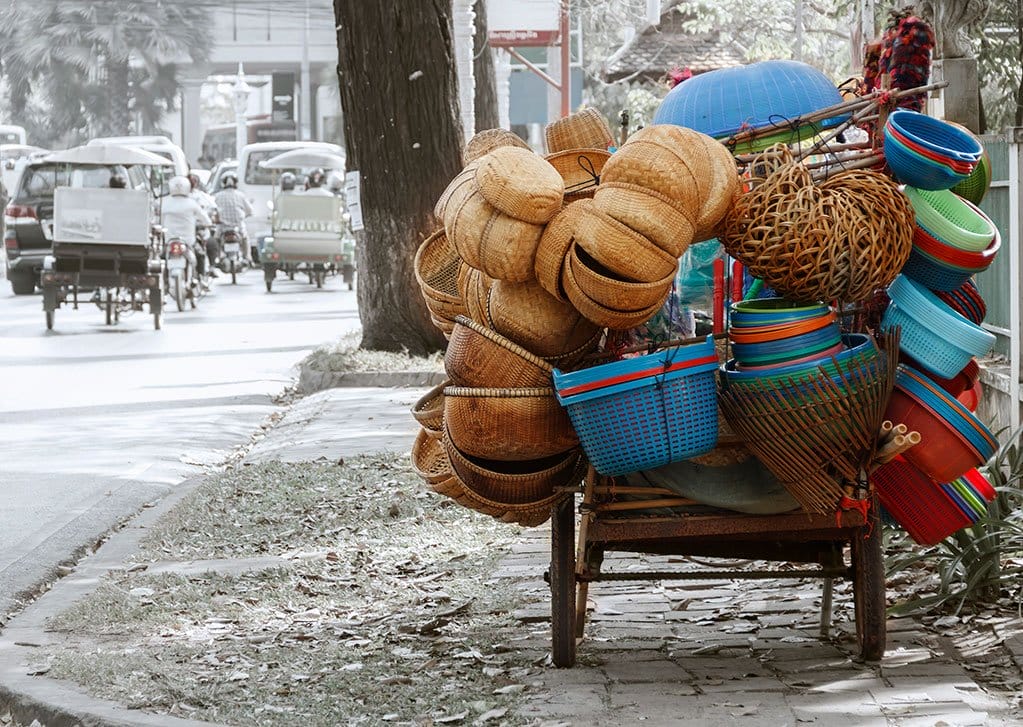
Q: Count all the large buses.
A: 1